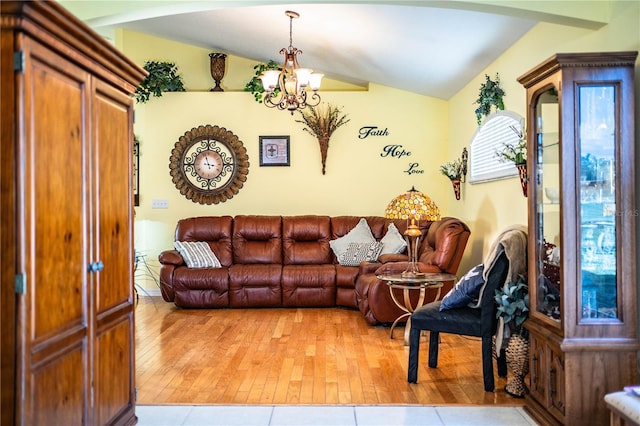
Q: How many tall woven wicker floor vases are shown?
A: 1